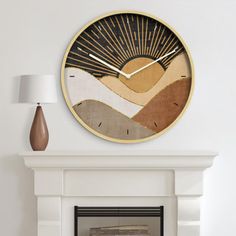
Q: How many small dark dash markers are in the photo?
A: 7